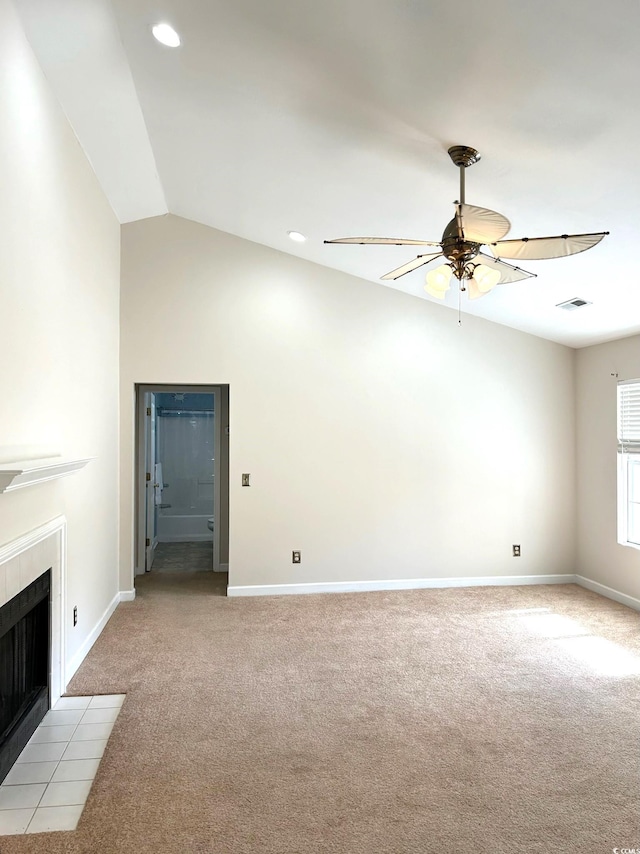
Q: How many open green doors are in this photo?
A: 0